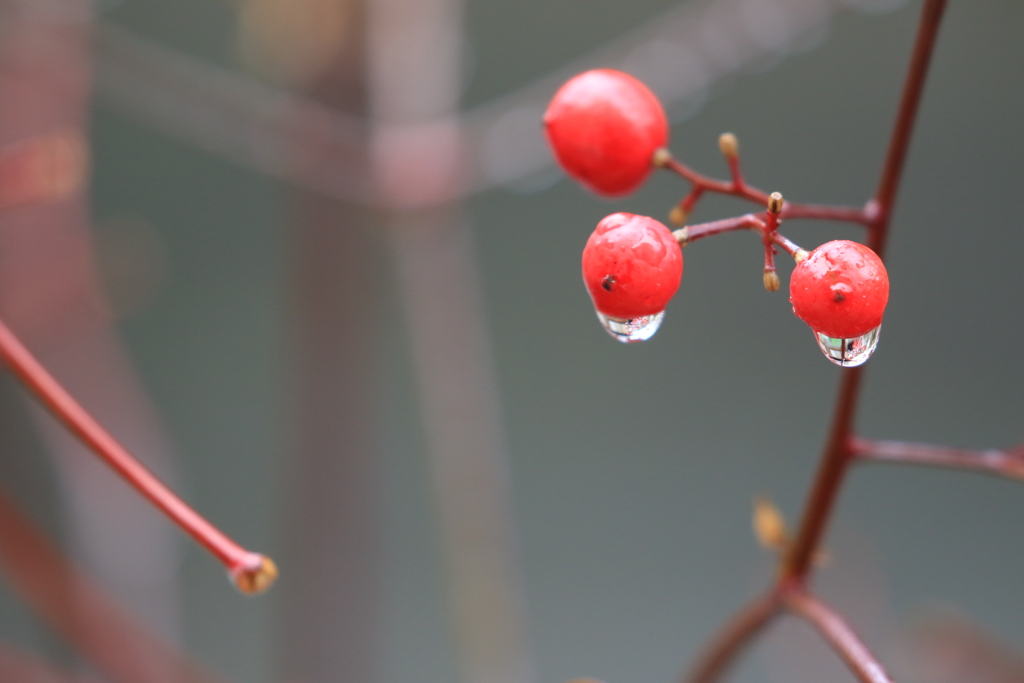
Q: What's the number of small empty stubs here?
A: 4